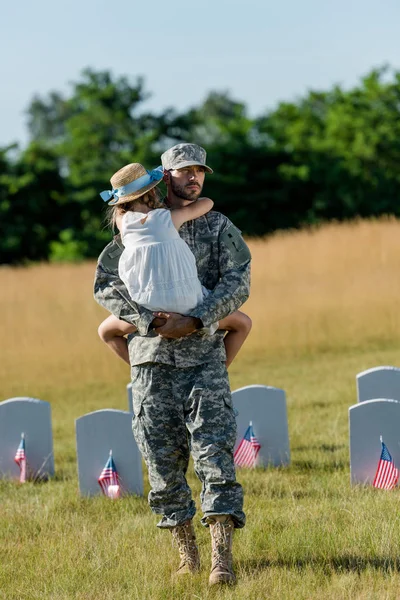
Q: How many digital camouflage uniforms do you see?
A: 1